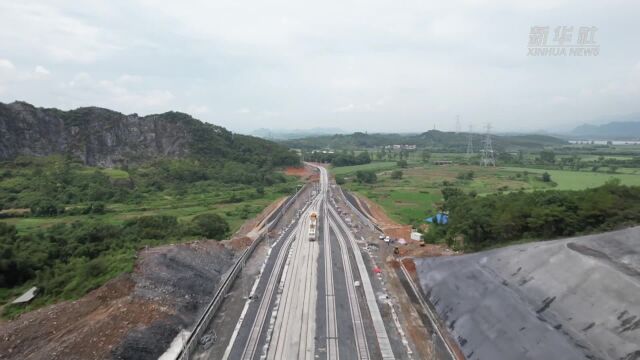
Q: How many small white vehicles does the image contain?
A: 2